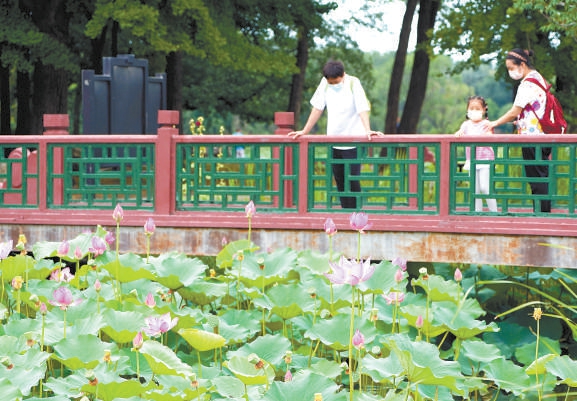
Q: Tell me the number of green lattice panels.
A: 5